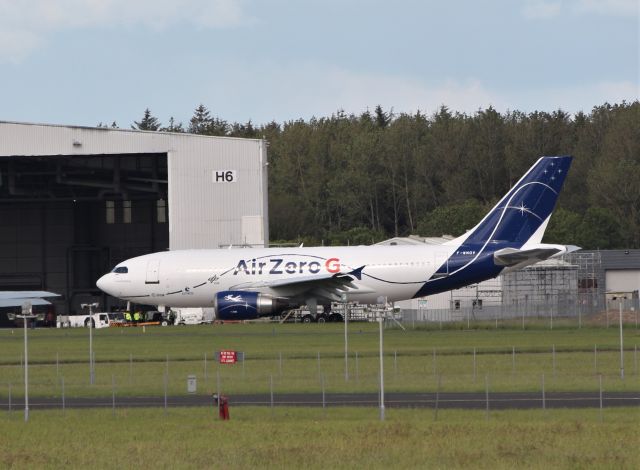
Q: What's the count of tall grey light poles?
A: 5